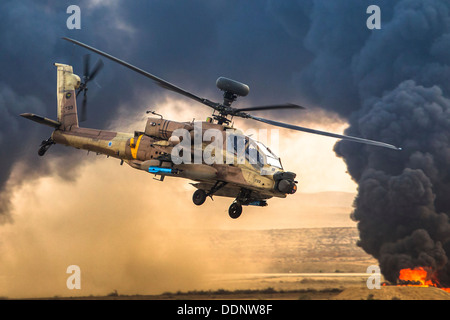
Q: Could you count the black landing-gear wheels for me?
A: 3